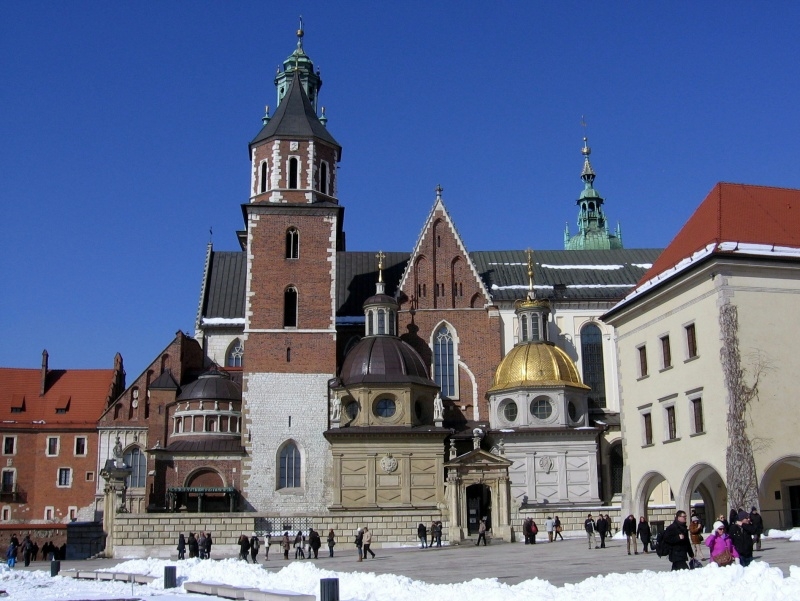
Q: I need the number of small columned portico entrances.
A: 1